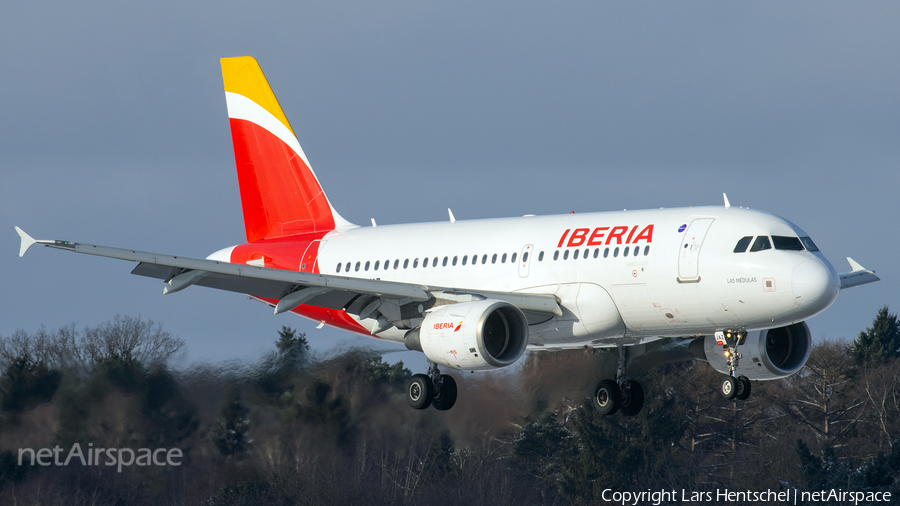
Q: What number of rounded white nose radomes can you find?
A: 1